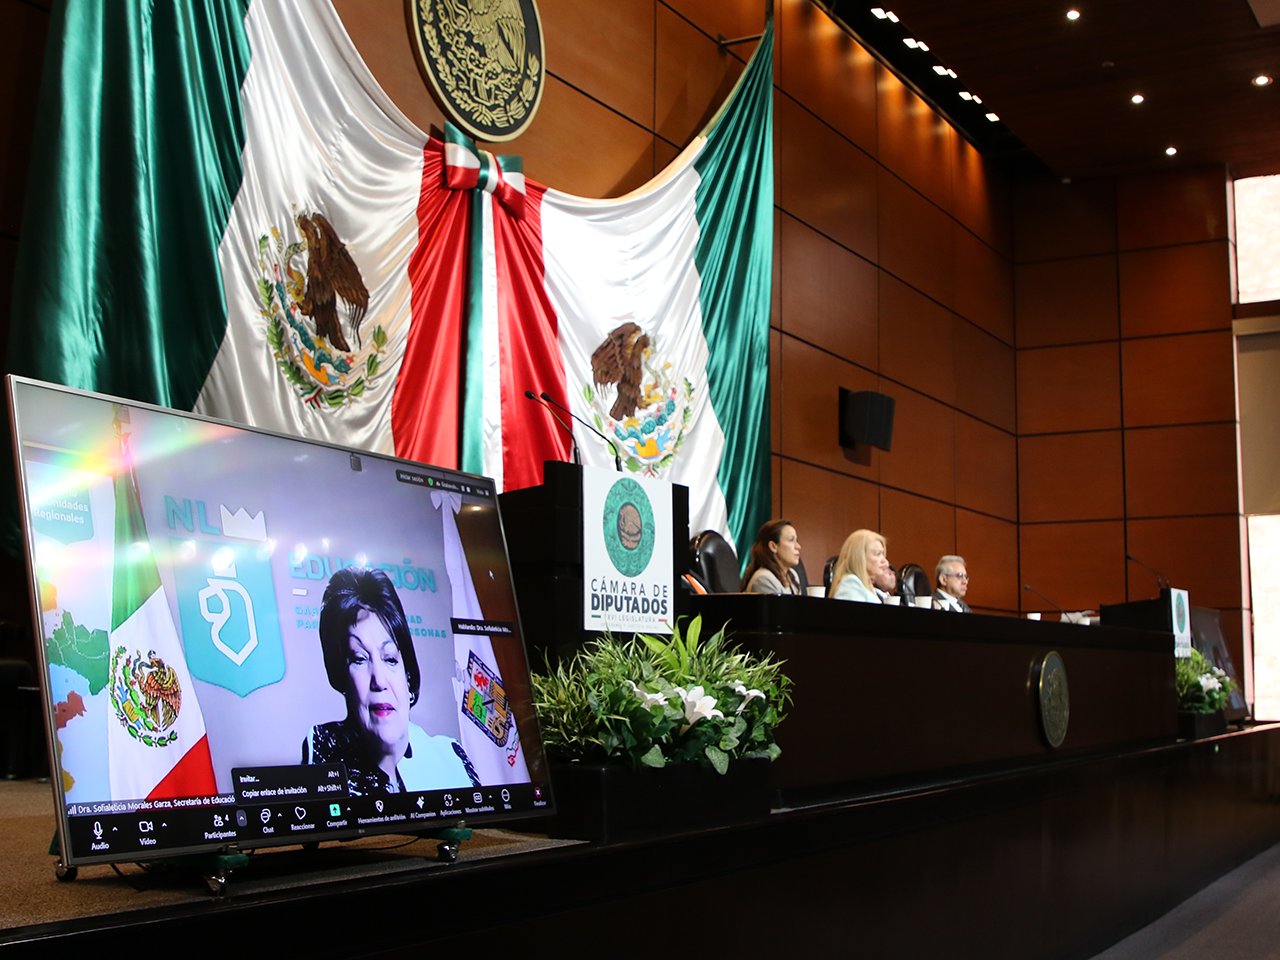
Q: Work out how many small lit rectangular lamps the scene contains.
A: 9